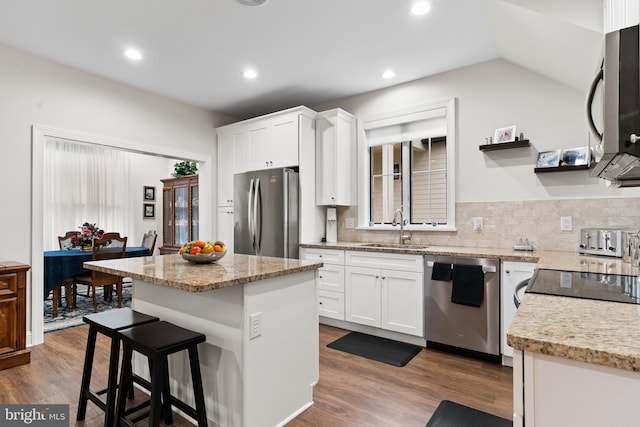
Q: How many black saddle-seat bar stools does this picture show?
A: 2